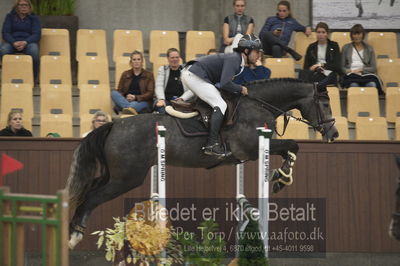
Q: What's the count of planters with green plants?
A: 1